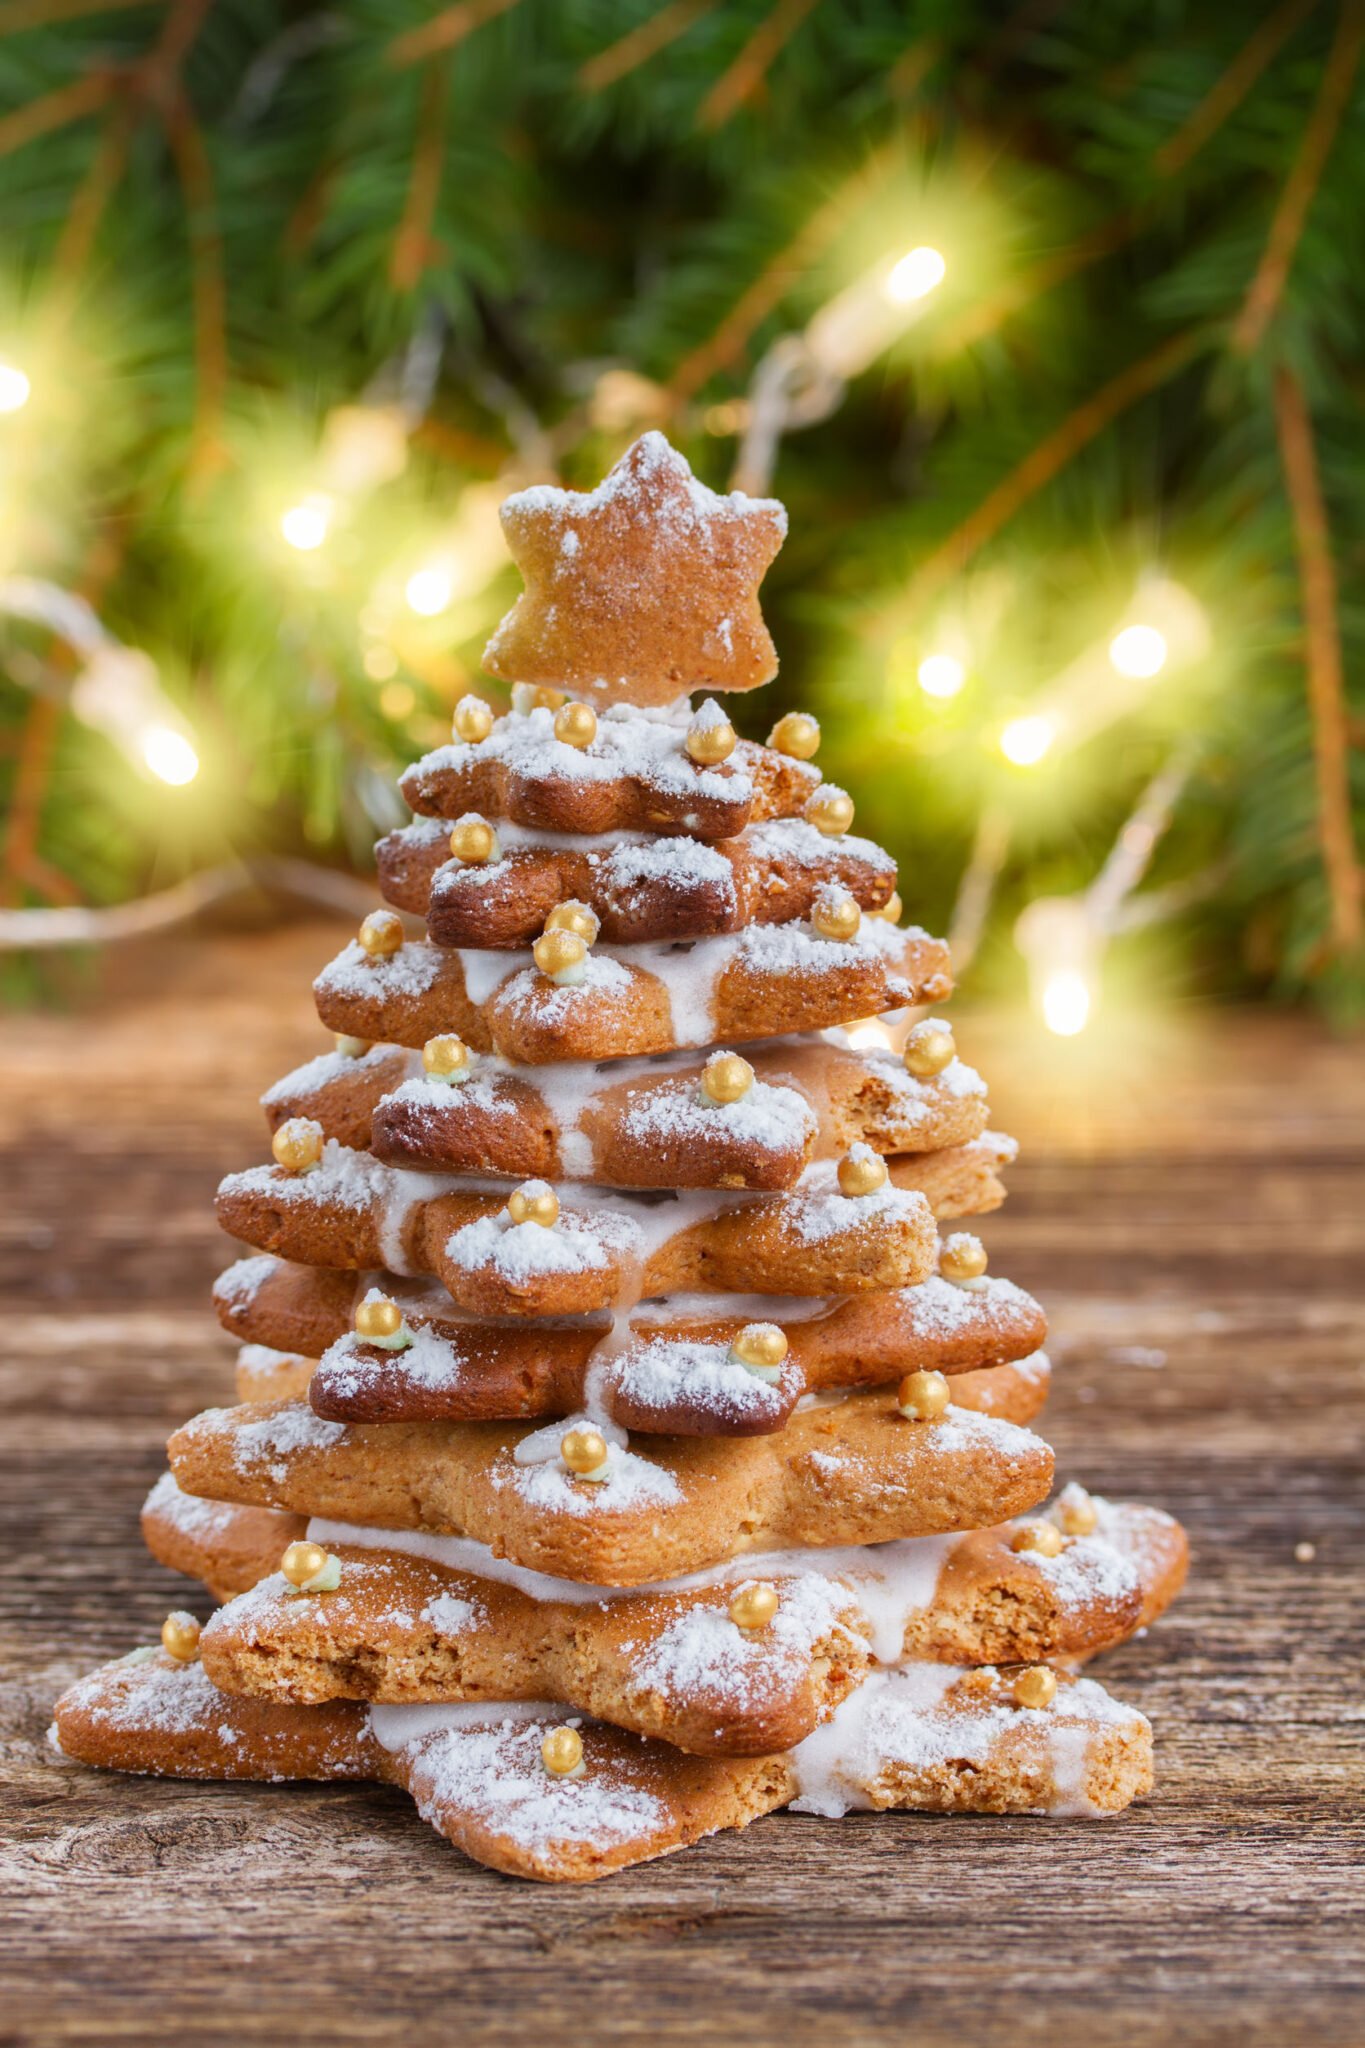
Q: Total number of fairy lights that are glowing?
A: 9